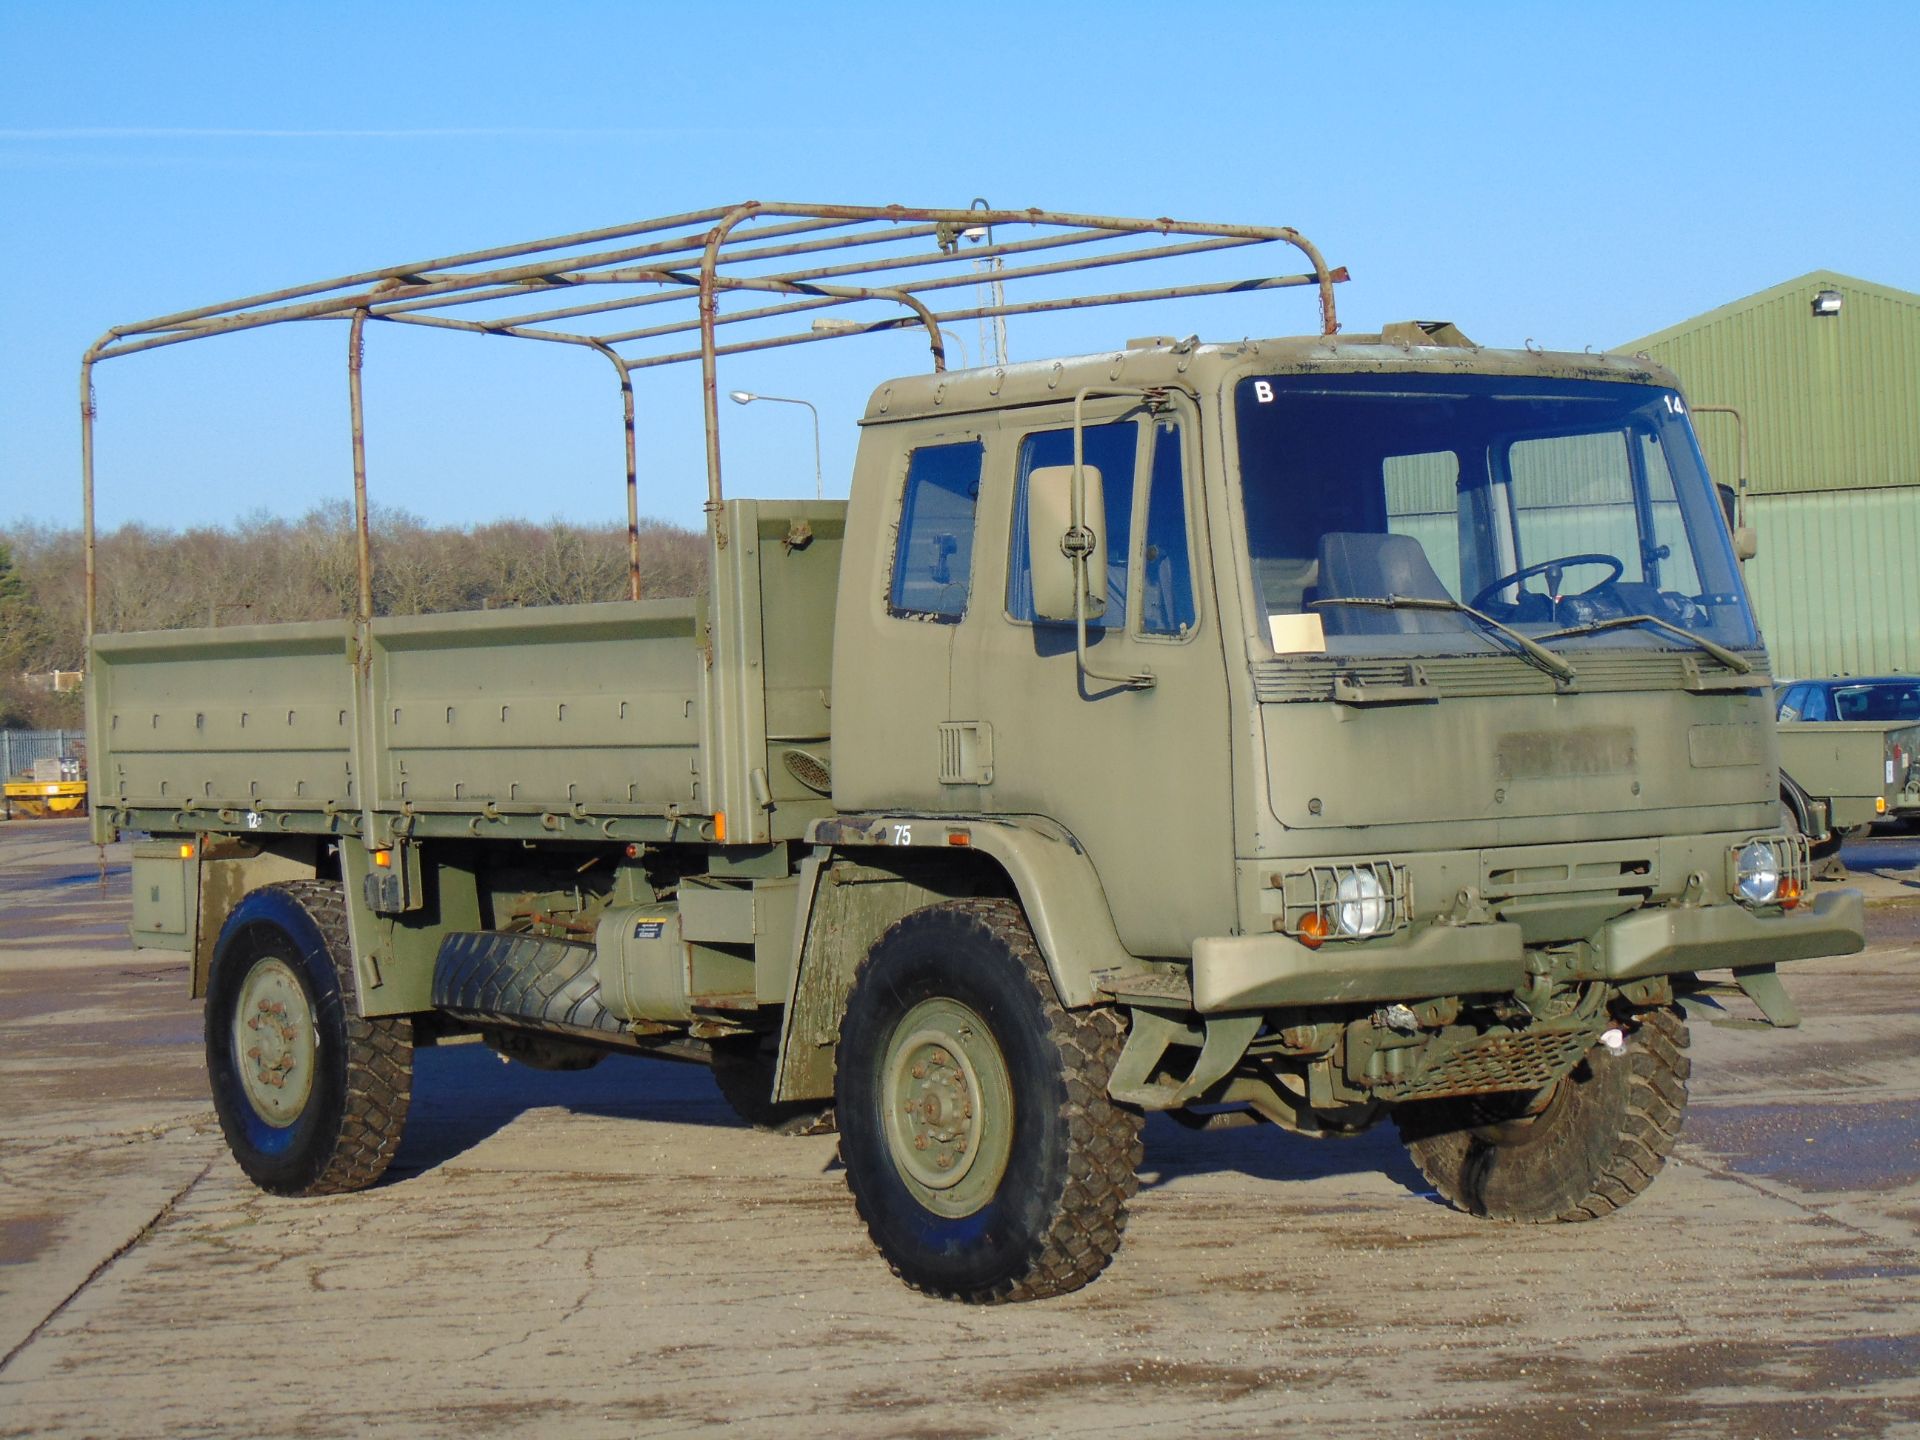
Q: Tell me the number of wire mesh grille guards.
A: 2